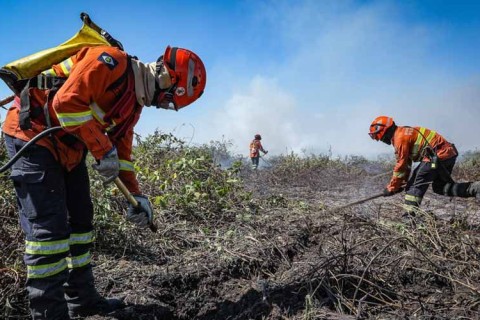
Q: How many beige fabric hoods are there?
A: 1